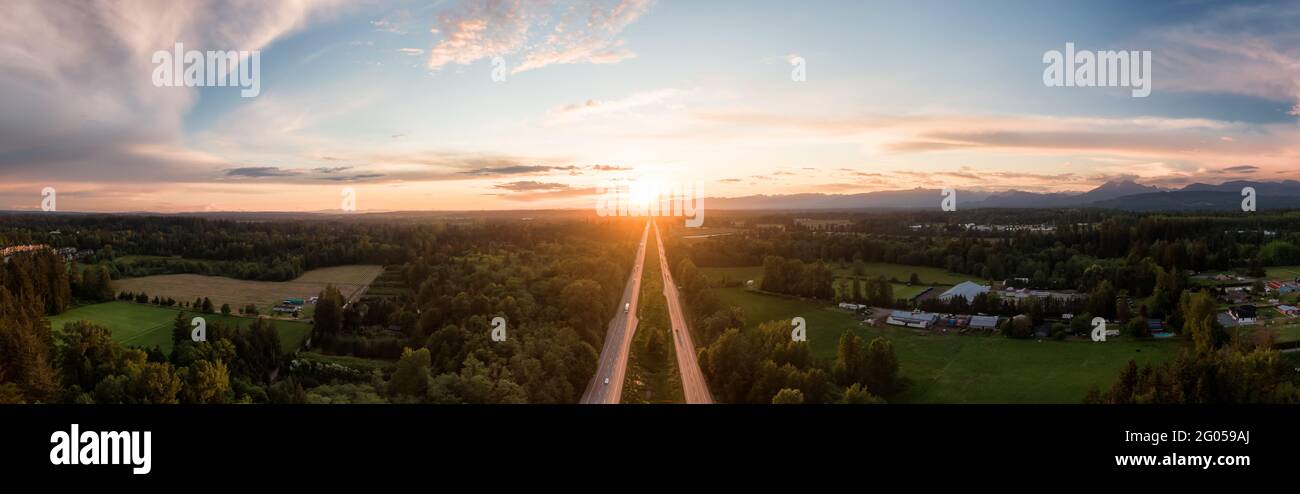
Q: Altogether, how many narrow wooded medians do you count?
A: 1